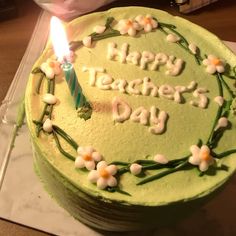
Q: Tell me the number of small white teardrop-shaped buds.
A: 10